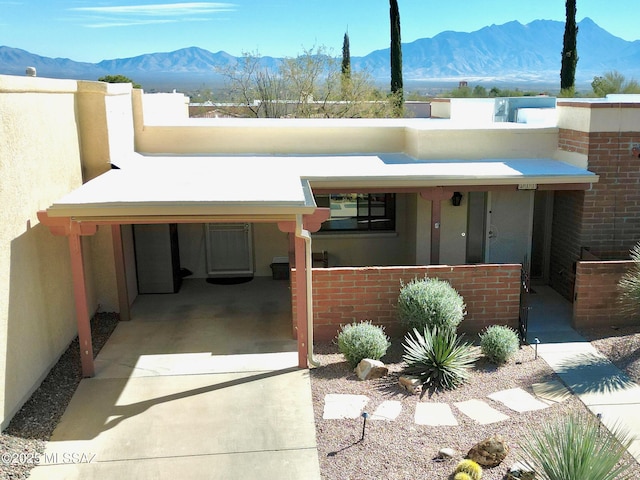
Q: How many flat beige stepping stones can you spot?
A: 6